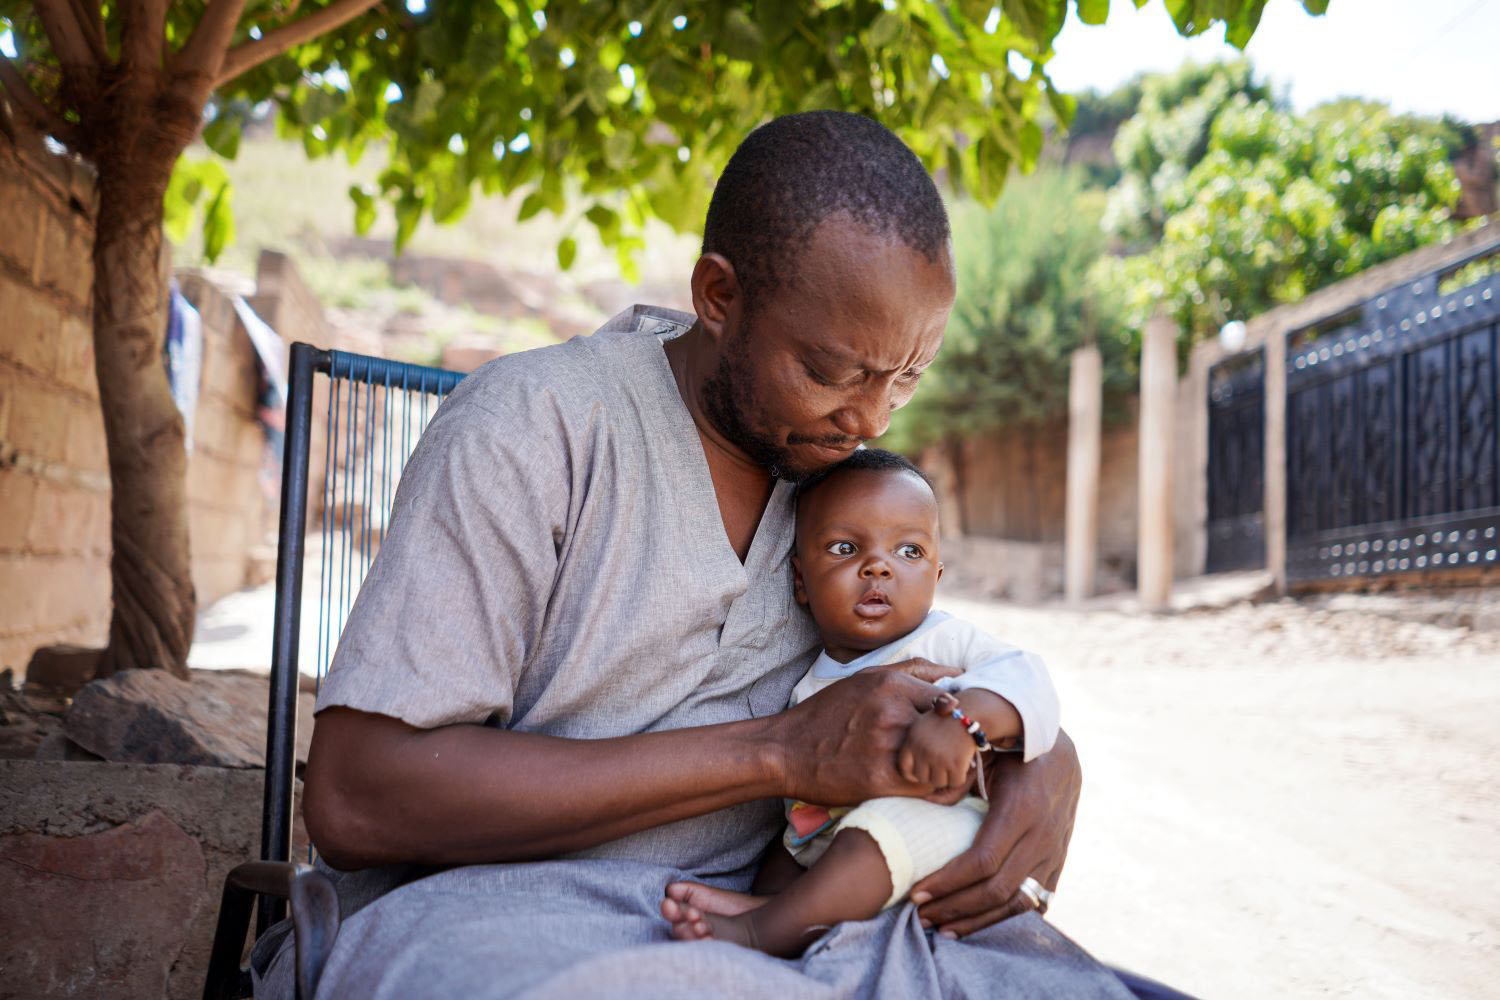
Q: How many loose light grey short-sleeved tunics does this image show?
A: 1